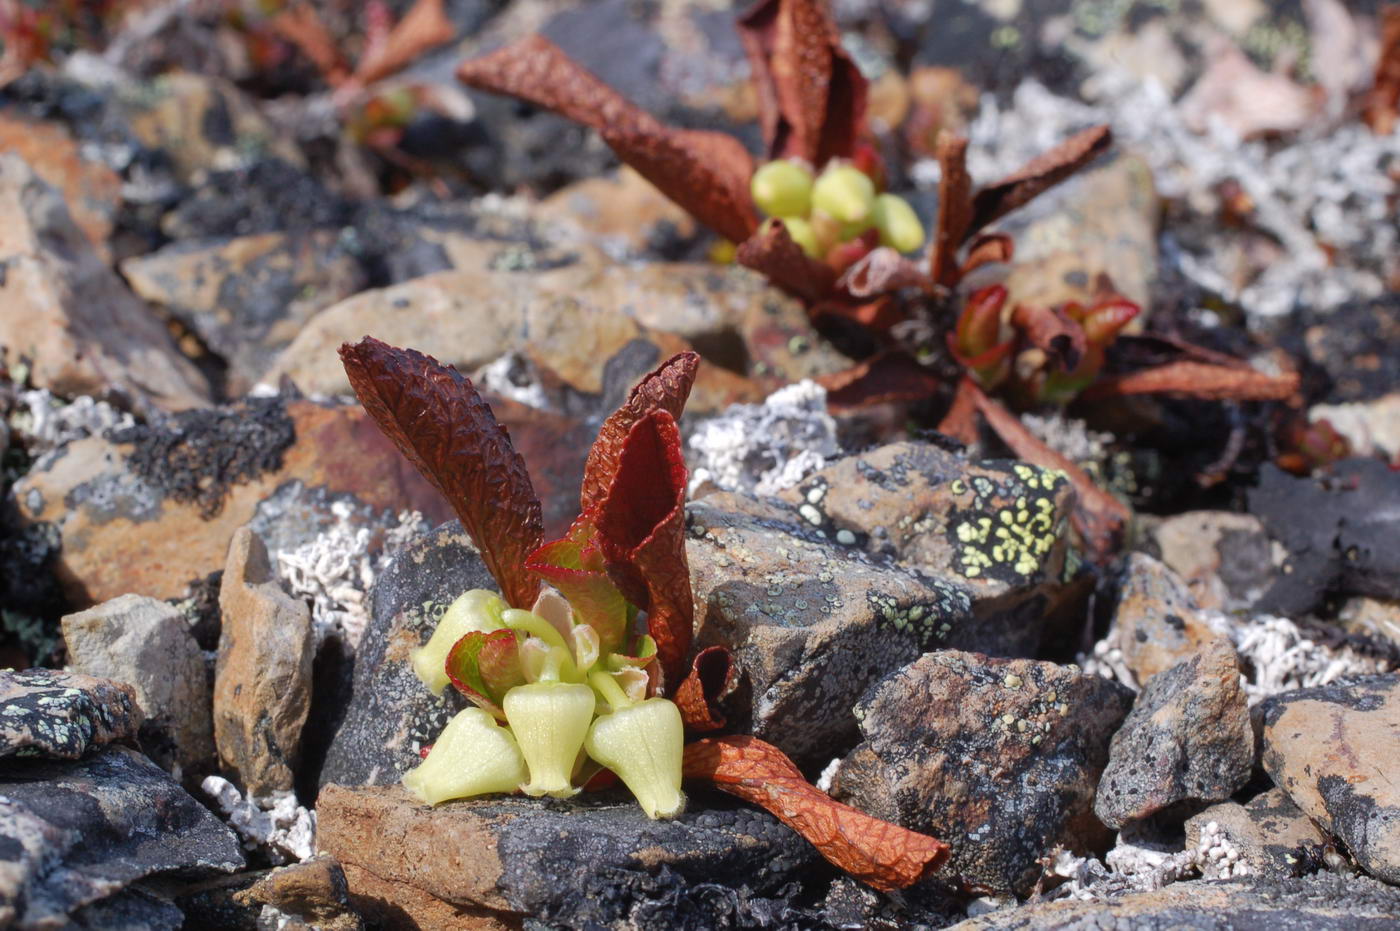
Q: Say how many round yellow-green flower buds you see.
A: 4